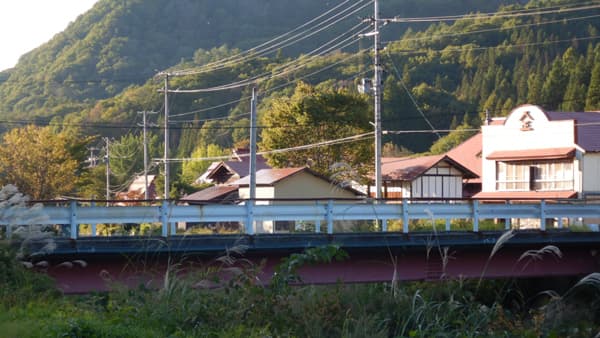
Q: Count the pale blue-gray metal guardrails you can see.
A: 1